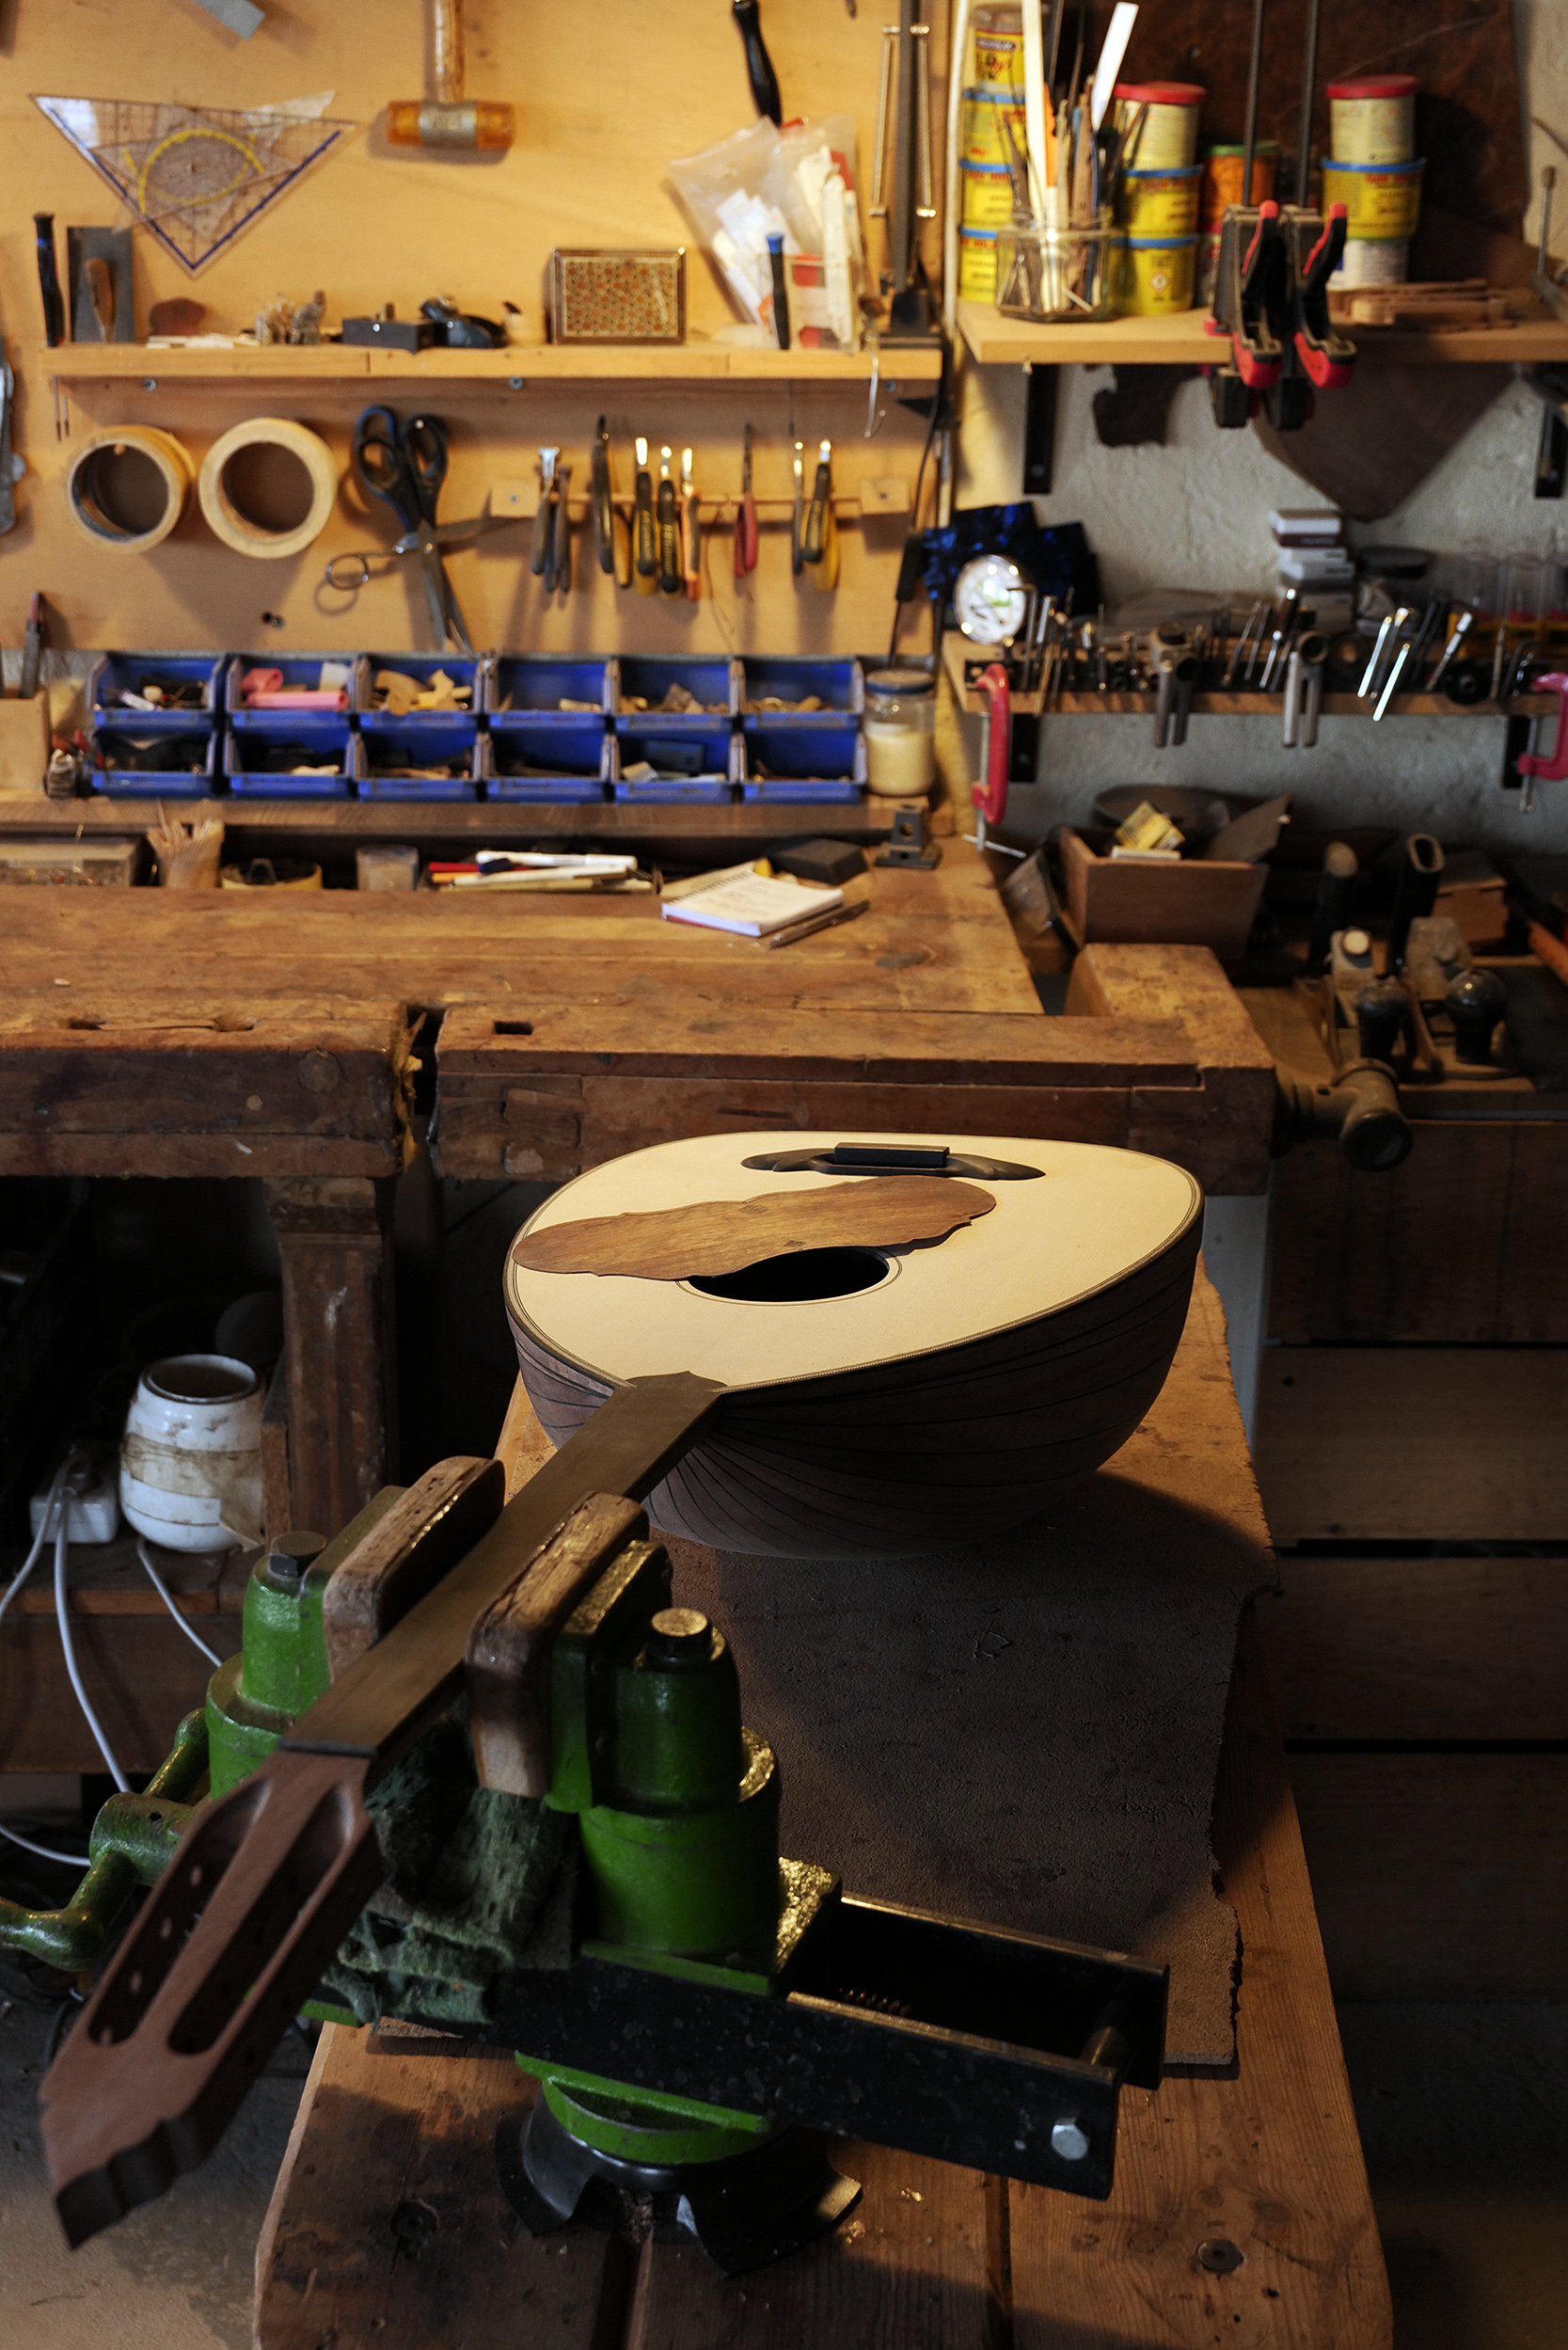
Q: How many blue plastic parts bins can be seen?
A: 12